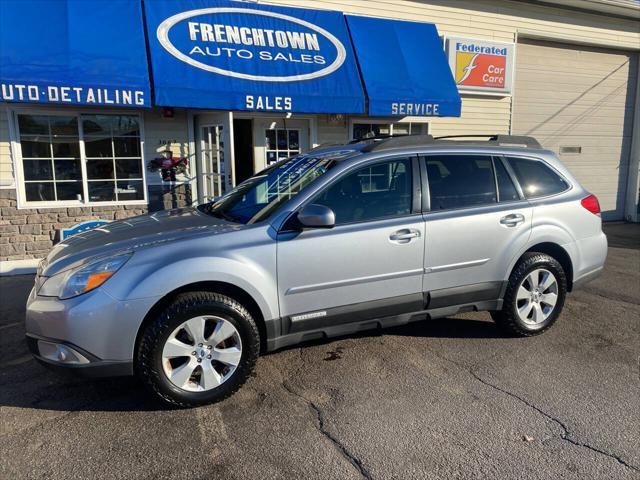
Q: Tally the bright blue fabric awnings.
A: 3